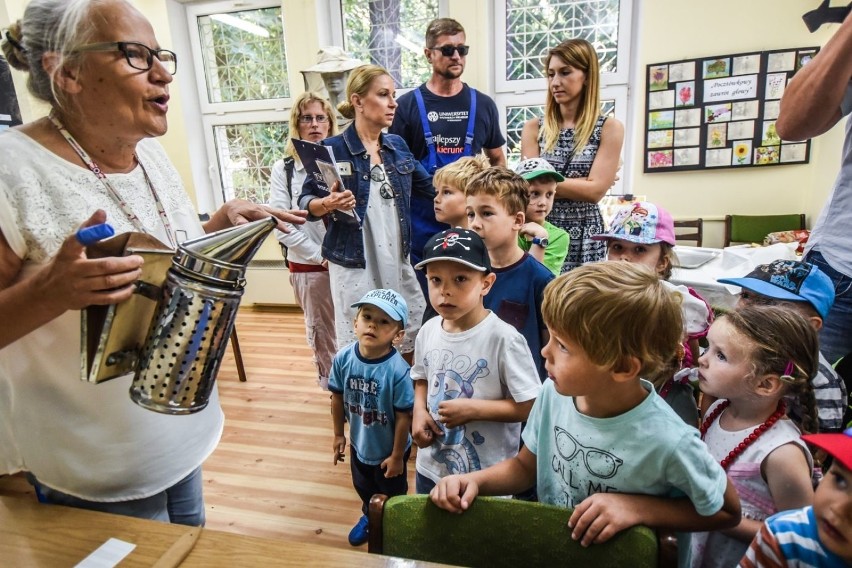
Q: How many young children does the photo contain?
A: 10